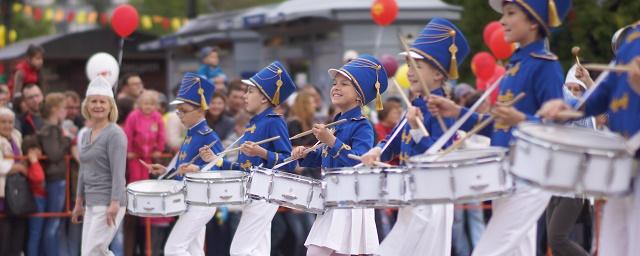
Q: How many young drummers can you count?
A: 6